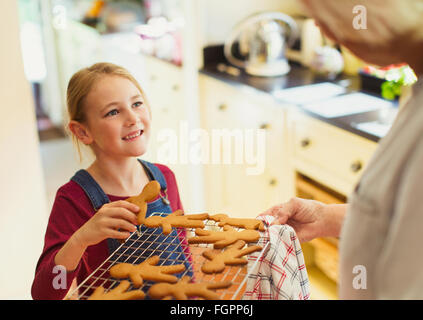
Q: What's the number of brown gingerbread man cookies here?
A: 8